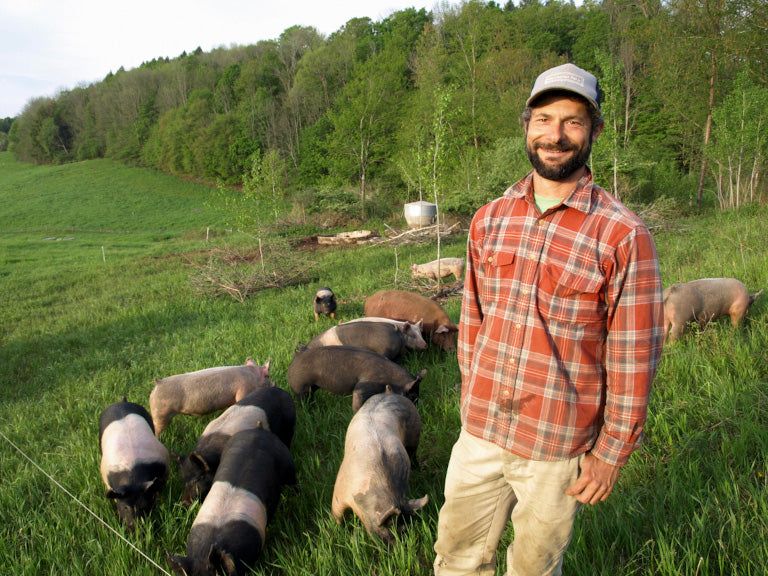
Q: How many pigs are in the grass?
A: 12